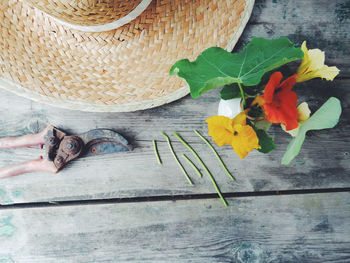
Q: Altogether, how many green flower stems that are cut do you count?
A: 5